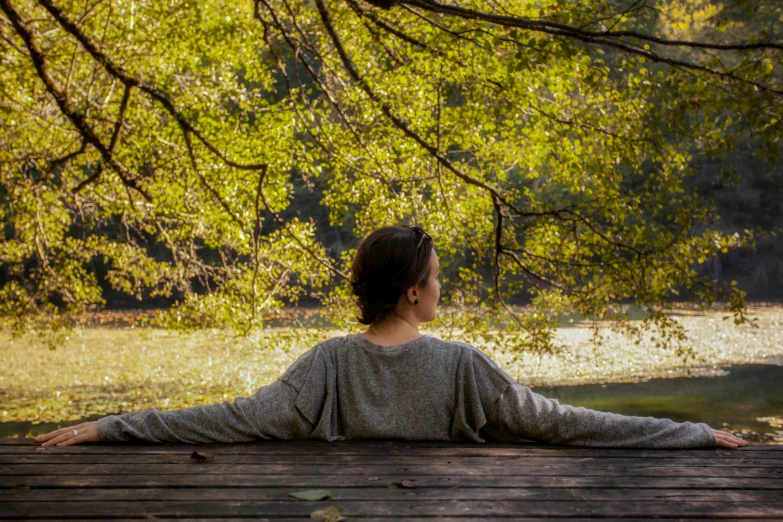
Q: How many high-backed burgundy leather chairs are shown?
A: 0